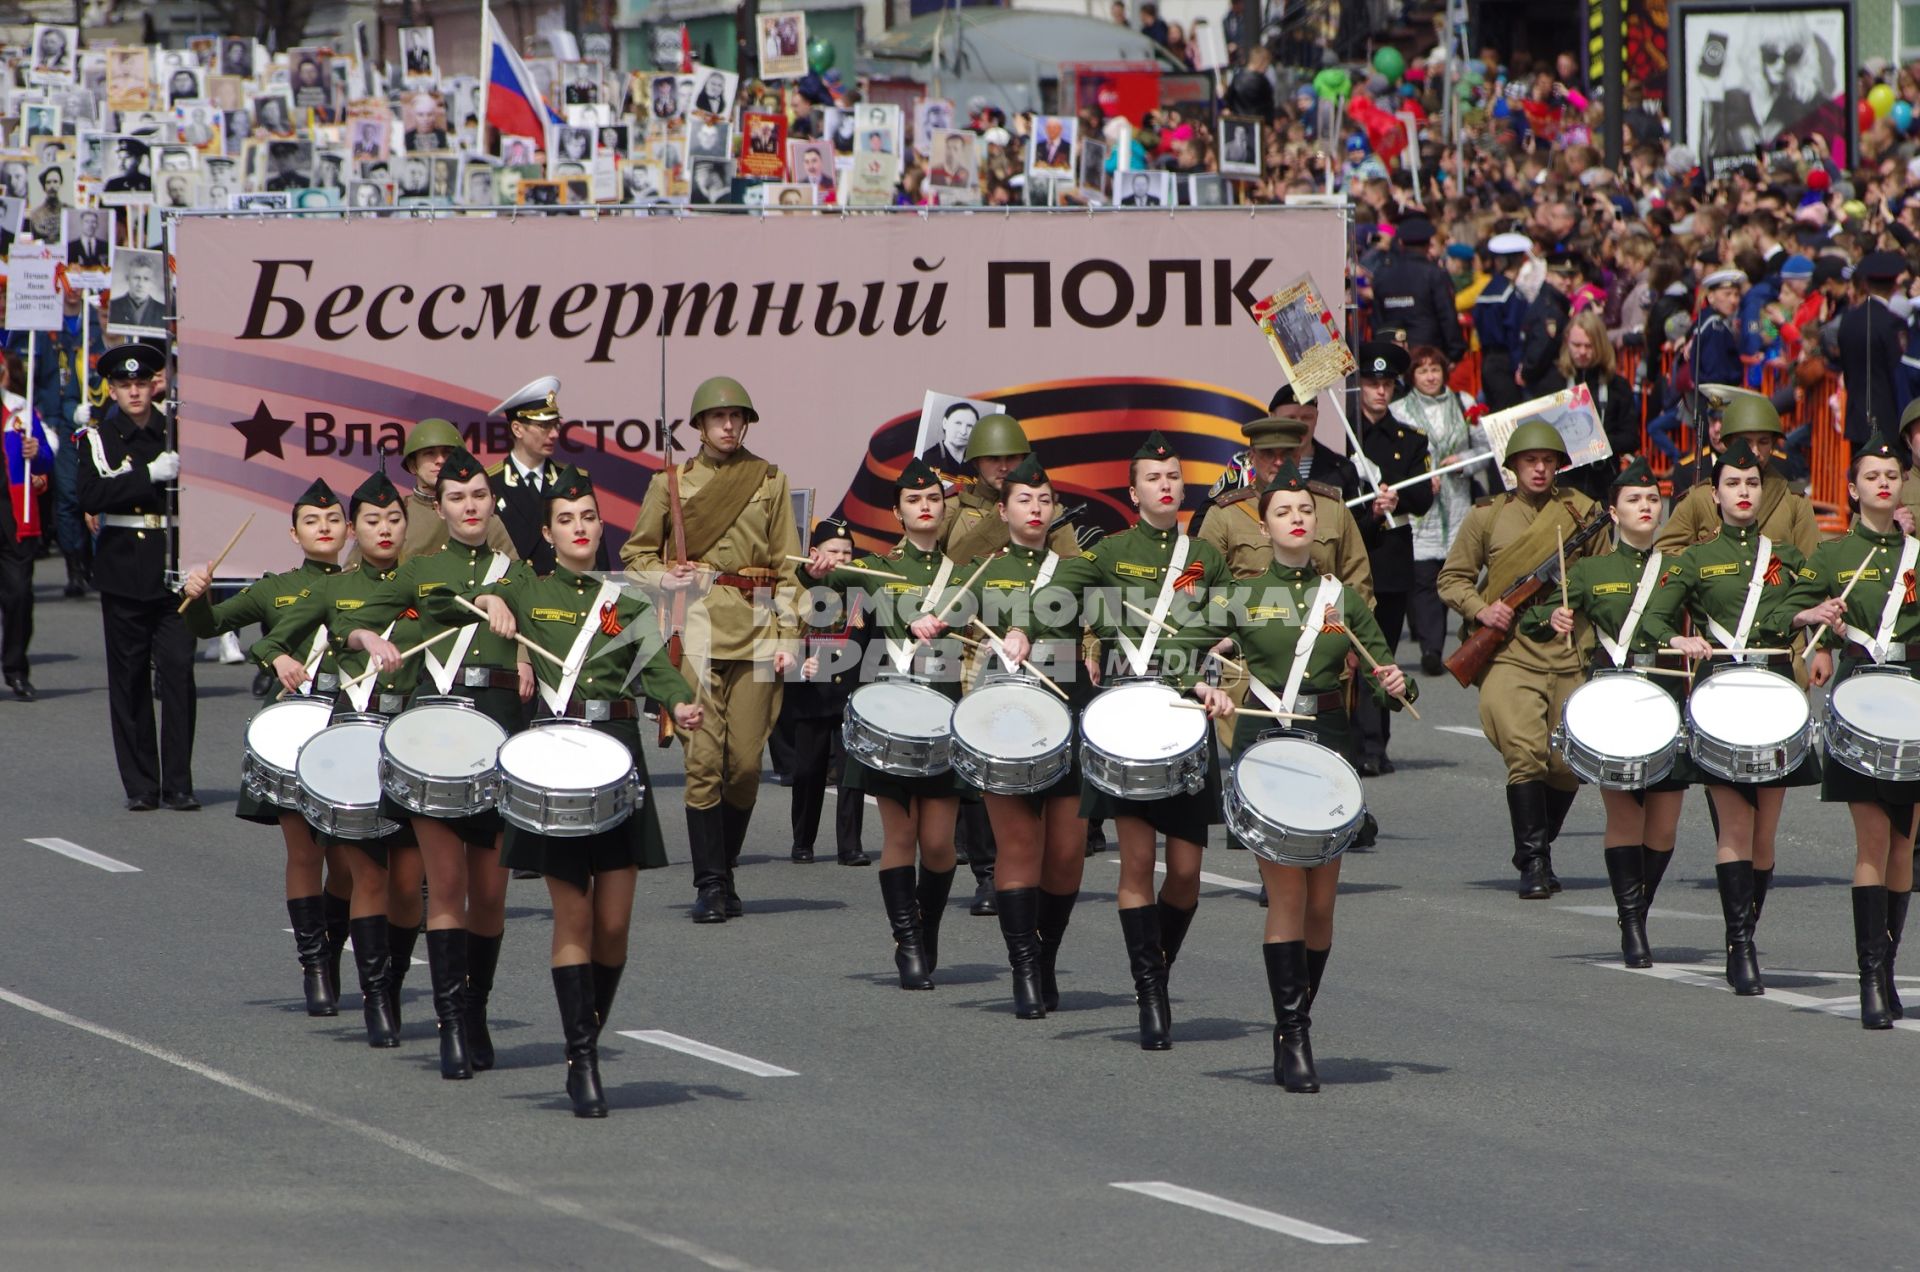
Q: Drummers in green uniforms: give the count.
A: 11